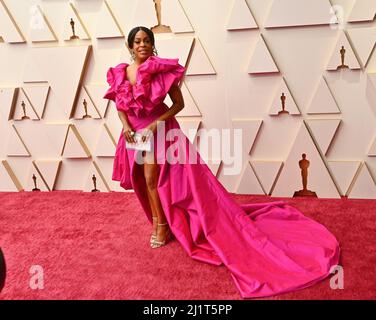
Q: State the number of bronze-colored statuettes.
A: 9